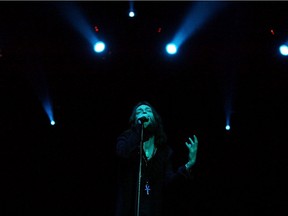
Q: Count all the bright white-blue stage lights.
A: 6